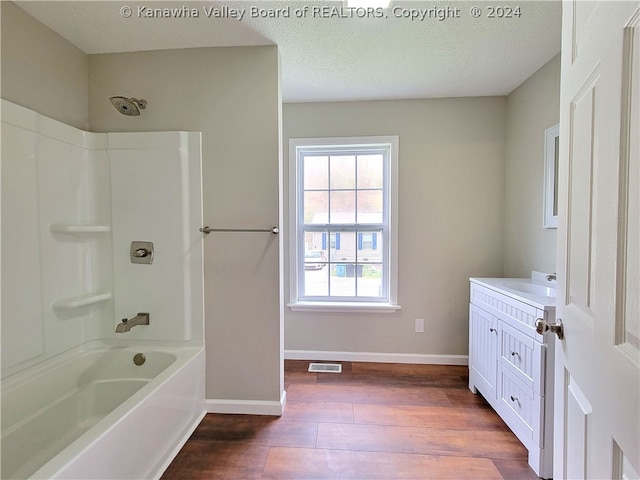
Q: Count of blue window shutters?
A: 4